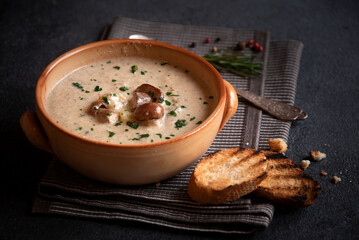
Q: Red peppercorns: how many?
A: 4